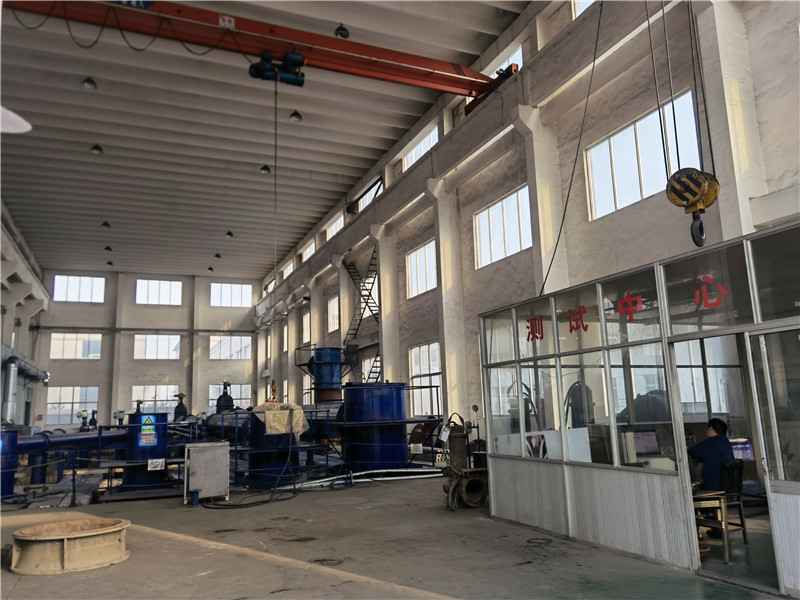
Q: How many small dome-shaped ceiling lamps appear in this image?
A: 11